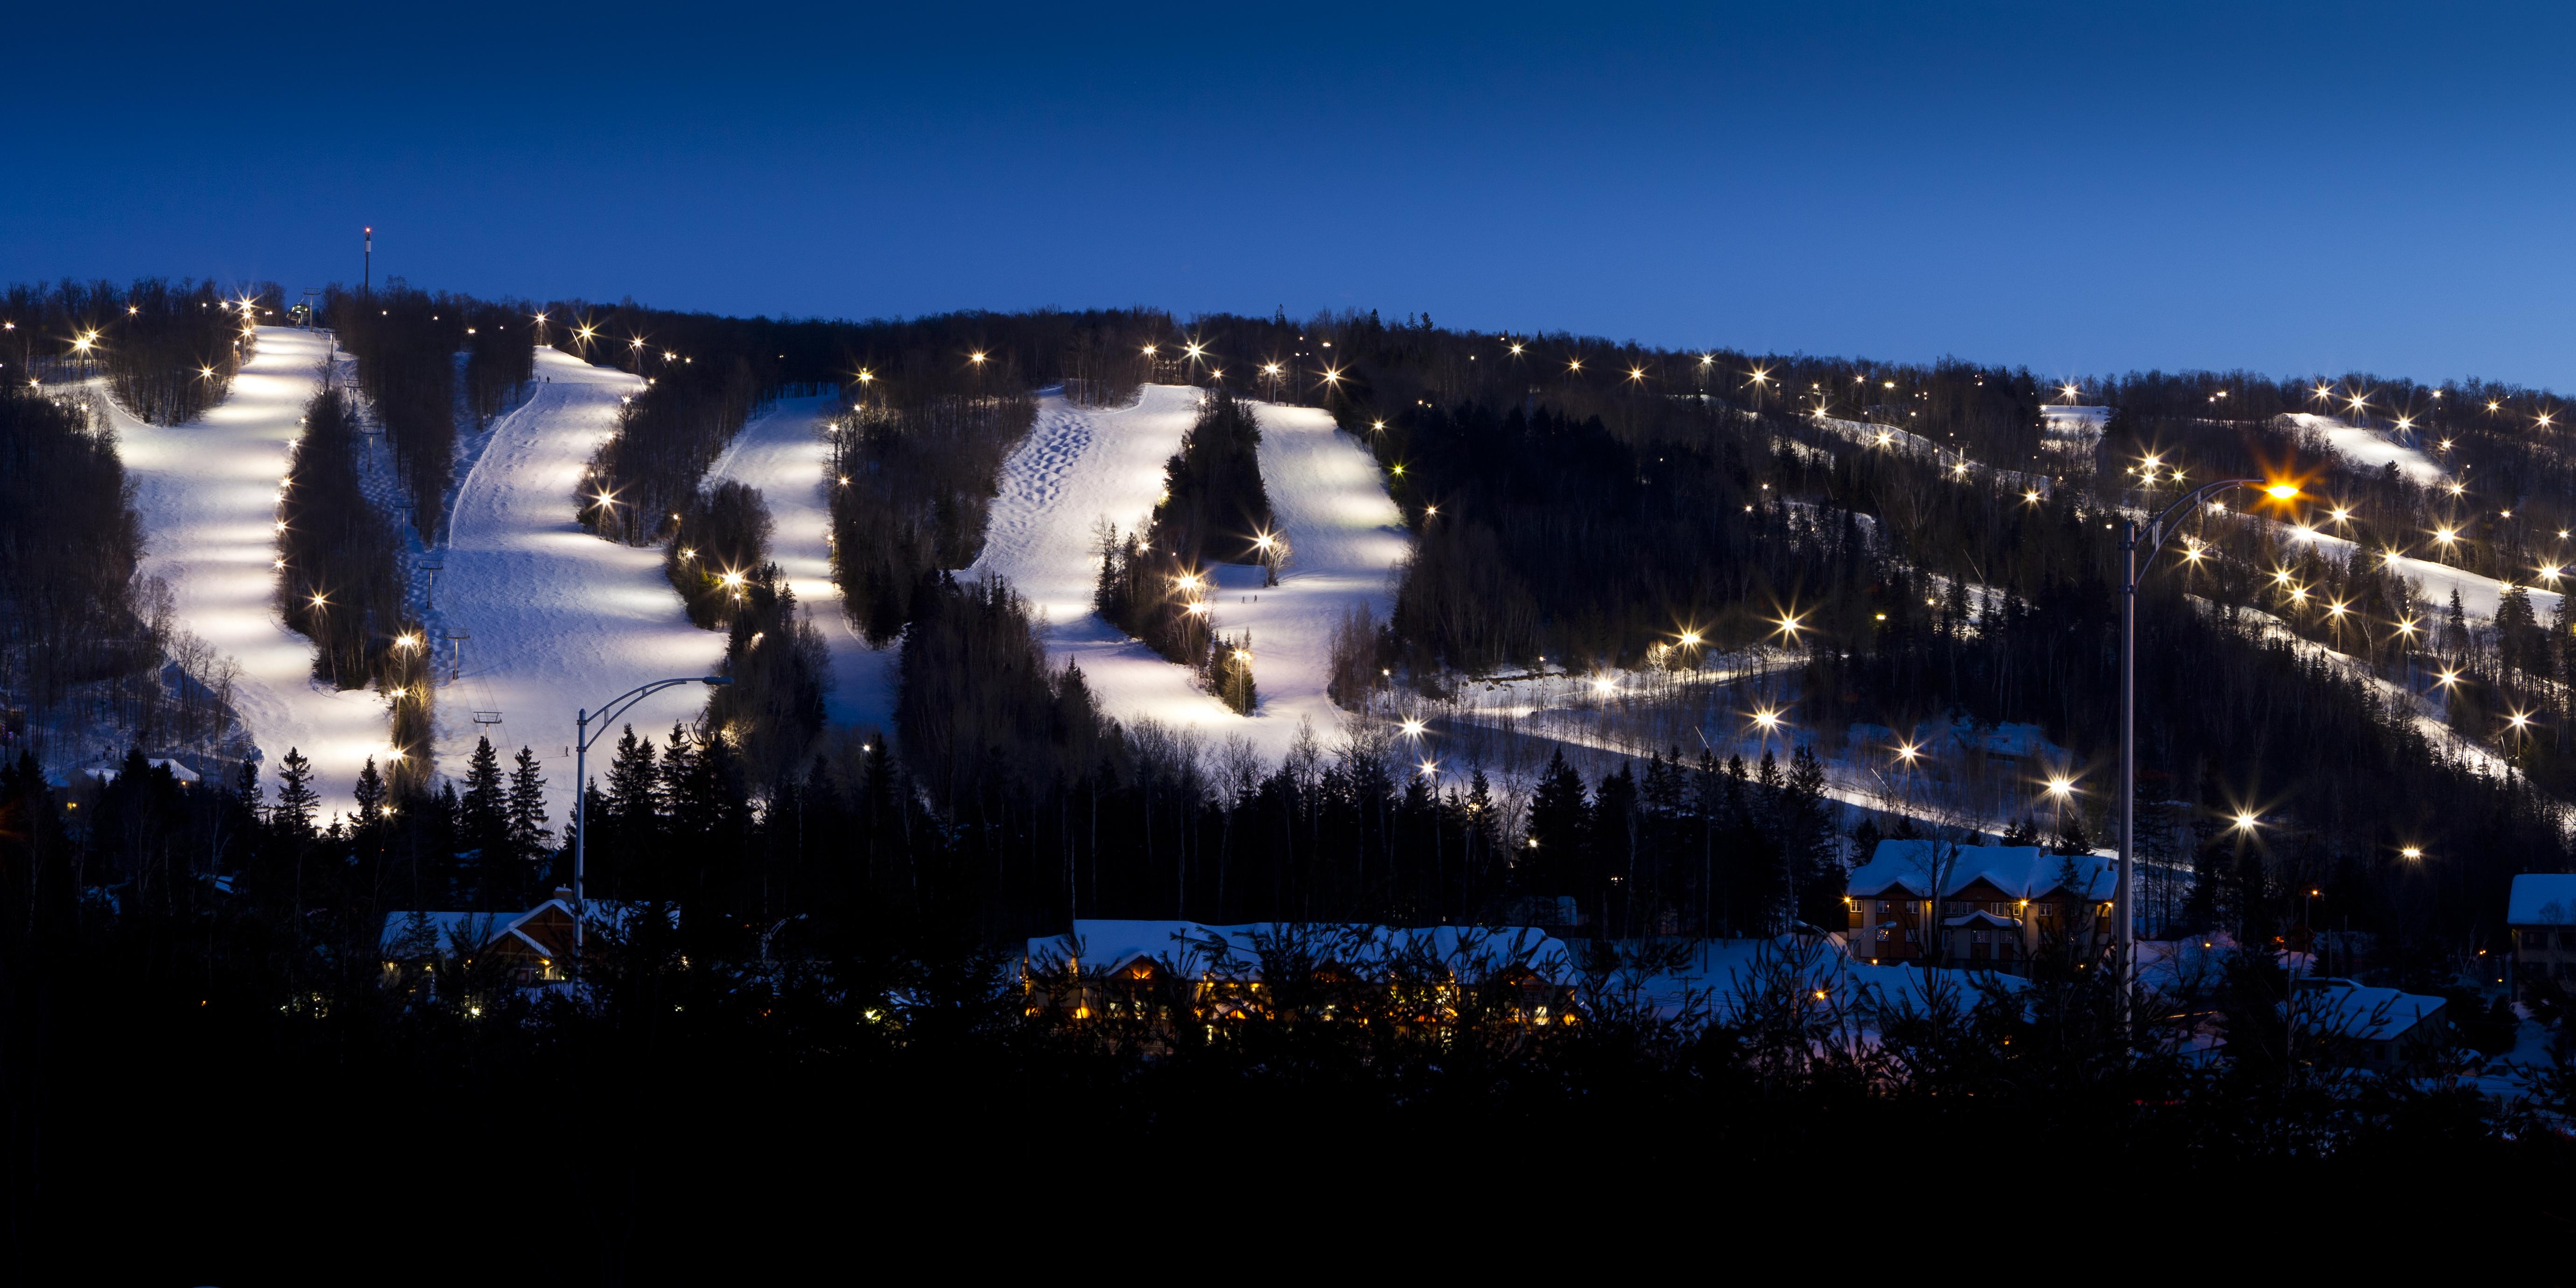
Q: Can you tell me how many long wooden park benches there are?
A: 0